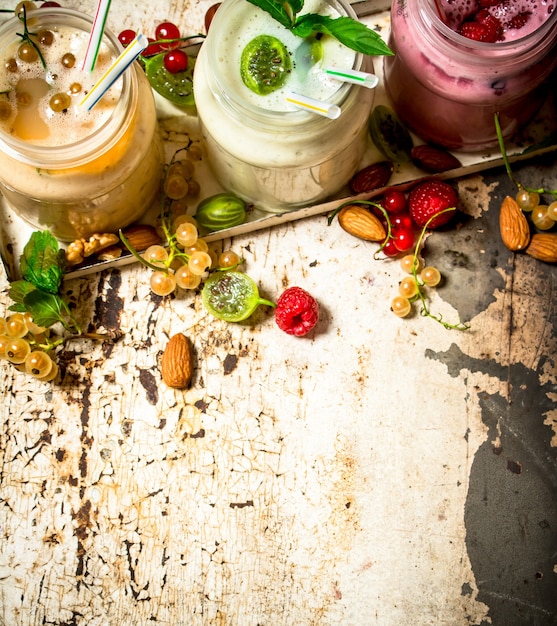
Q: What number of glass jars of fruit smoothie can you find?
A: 3